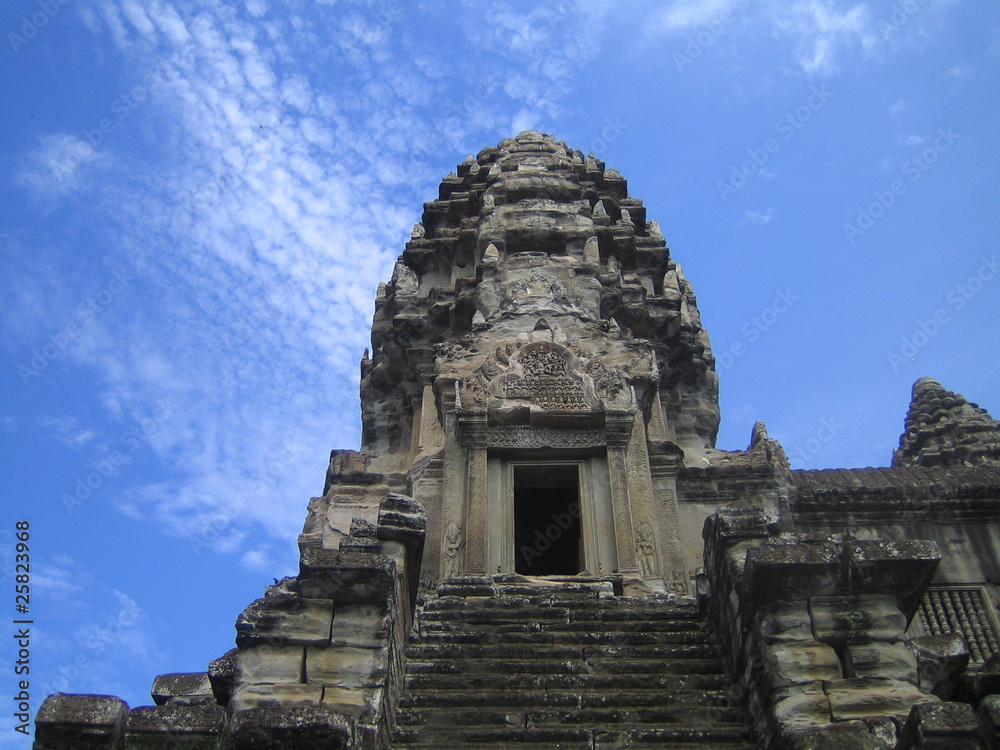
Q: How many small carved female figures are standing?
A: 2